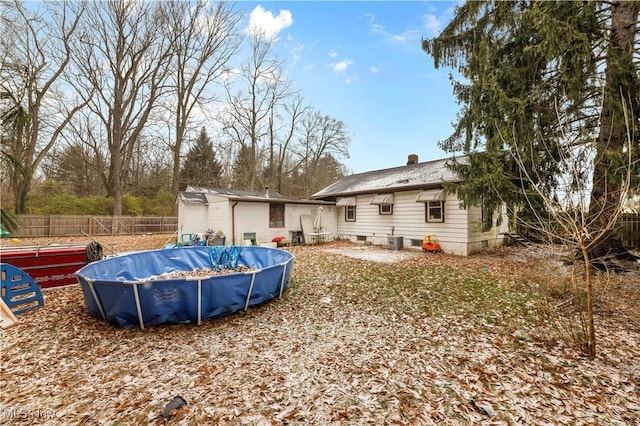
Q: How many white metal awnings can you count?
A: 3